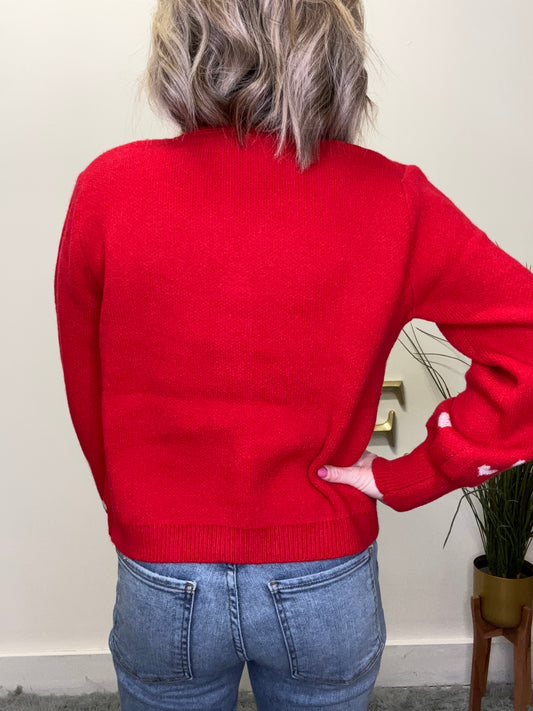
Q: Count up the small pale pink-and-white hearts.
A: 3